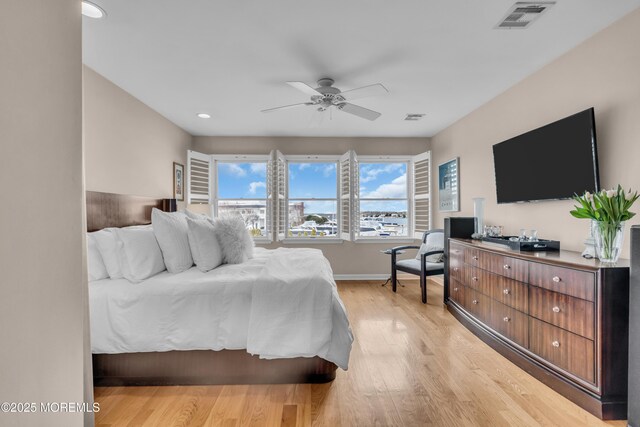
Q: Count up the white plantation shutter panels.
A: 6